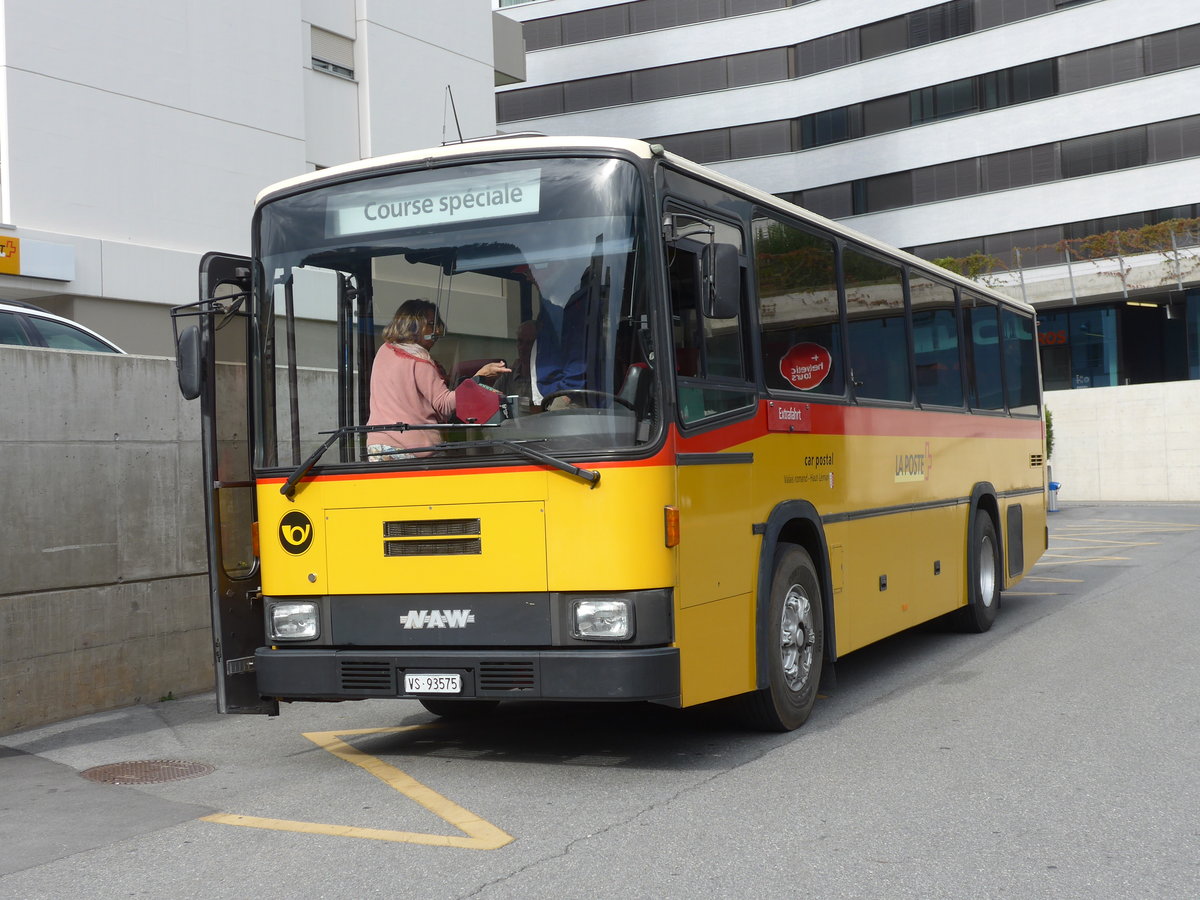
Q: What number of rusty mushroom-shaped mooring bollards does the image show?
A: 0